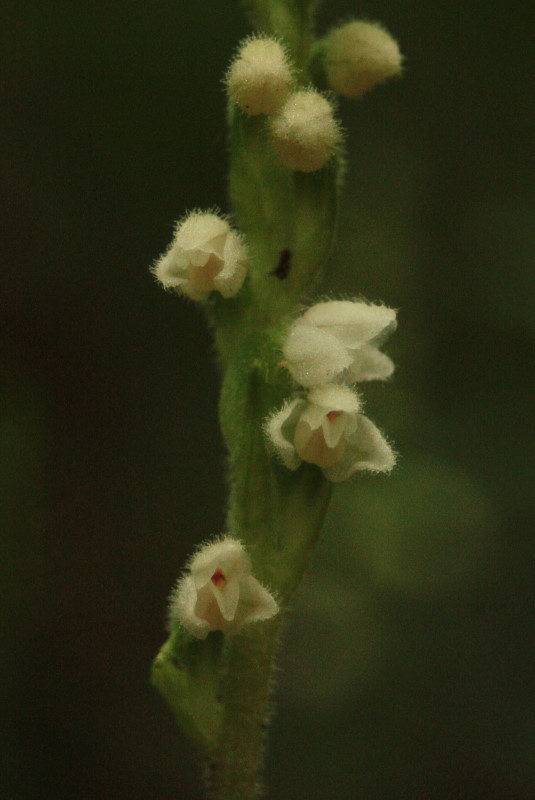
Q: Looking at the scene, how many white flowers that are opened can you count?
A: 4